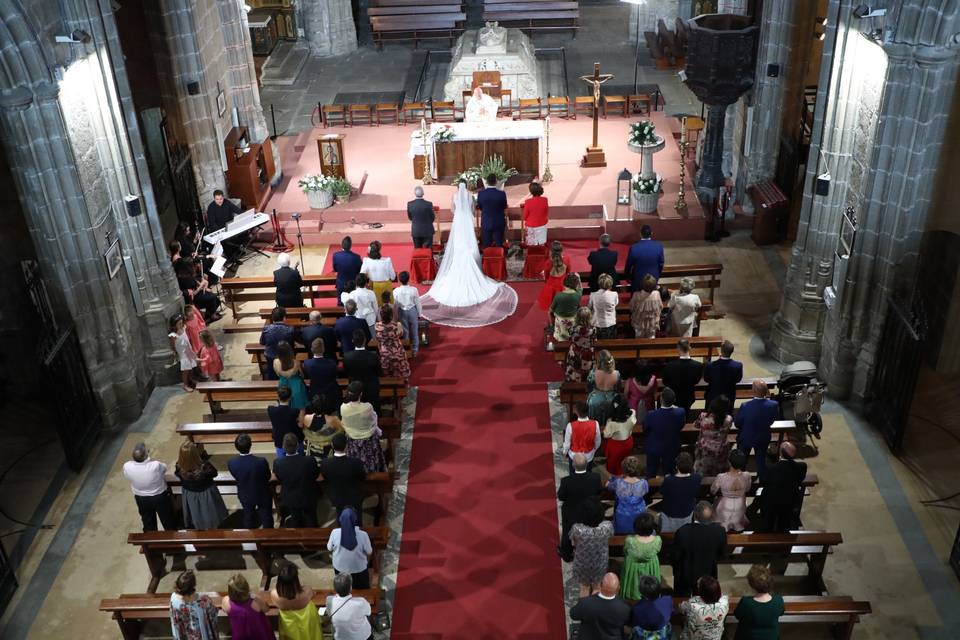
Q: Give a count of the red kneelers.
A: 3